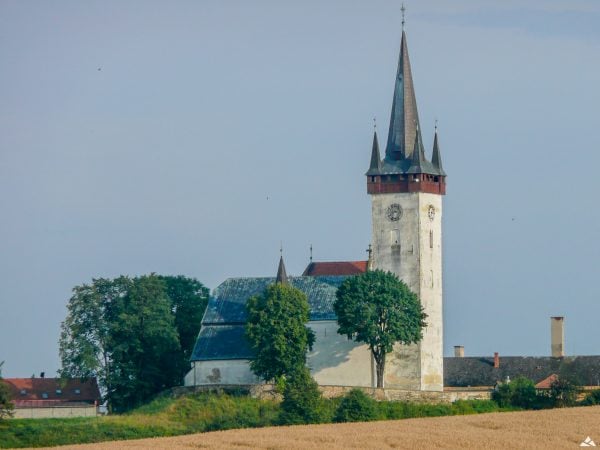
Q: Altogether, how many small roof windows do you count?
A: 4